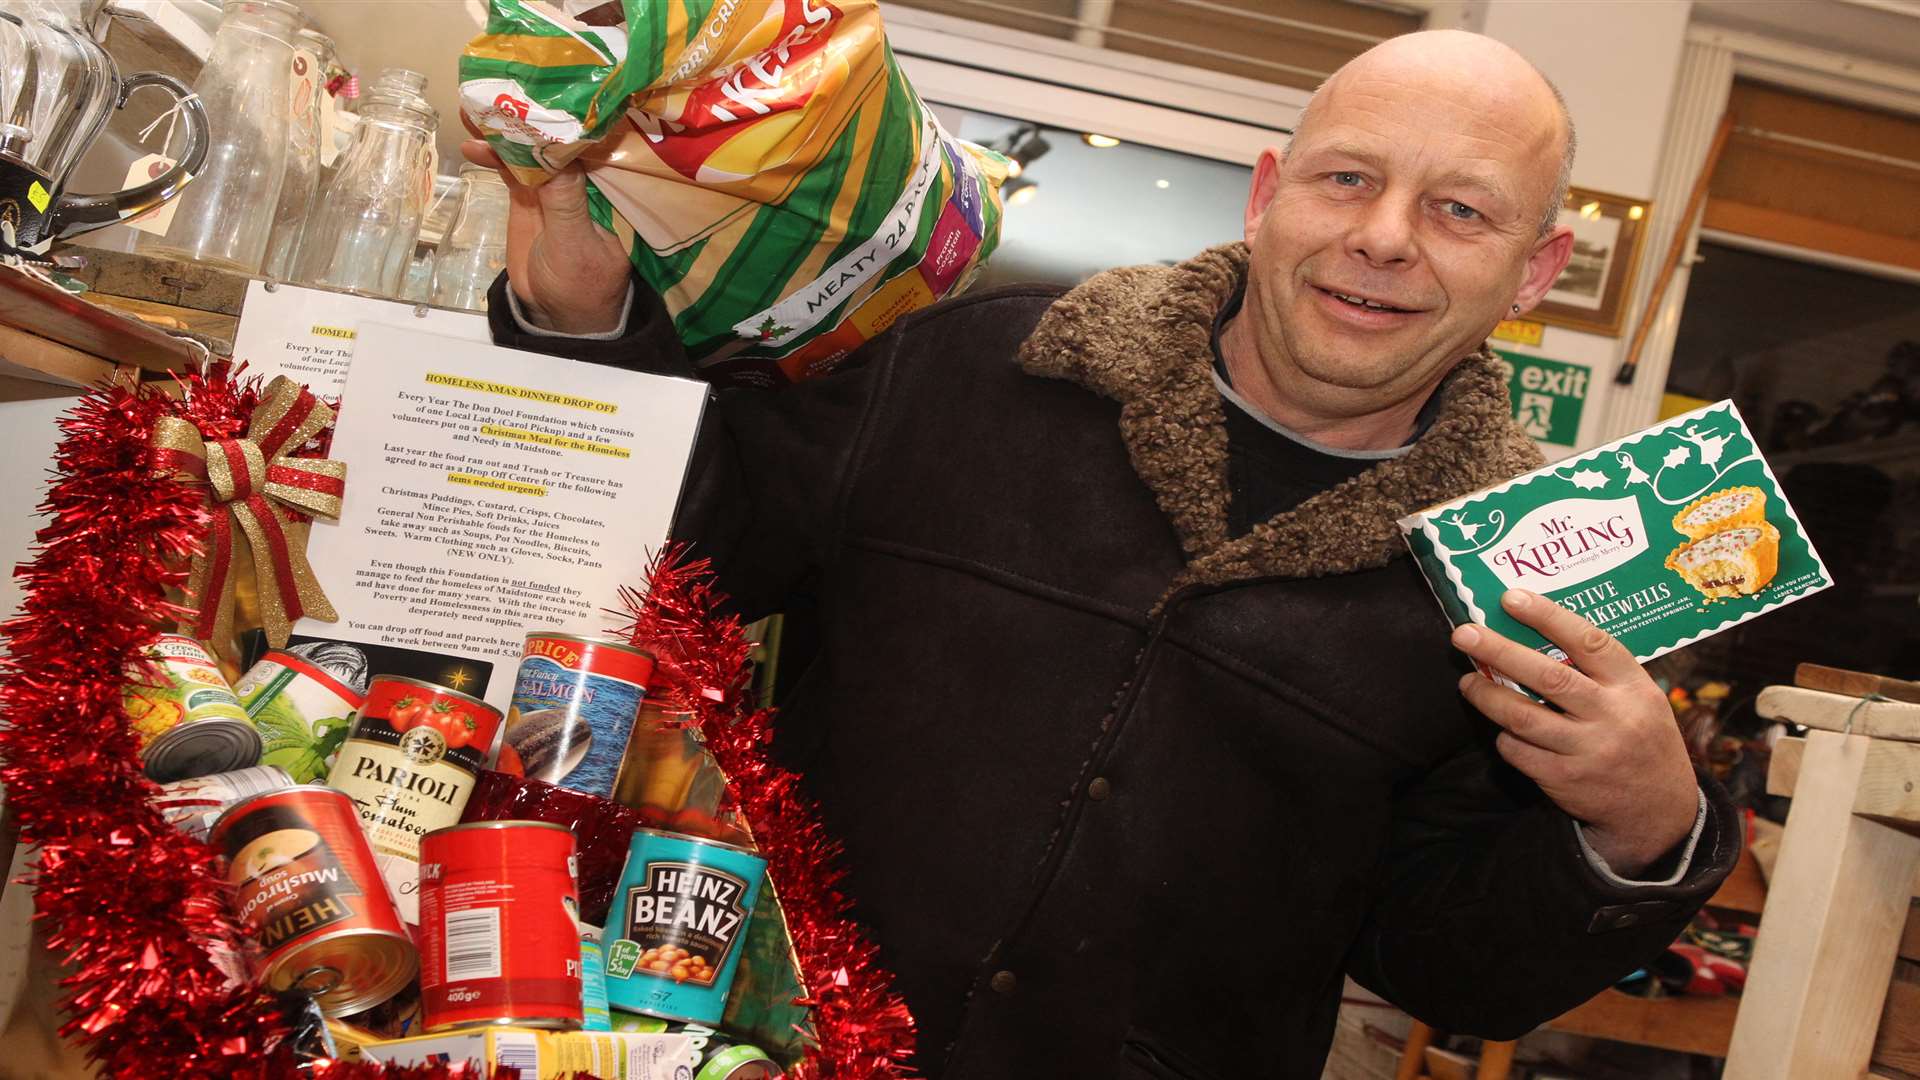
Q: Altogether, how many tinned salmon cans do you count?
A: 1